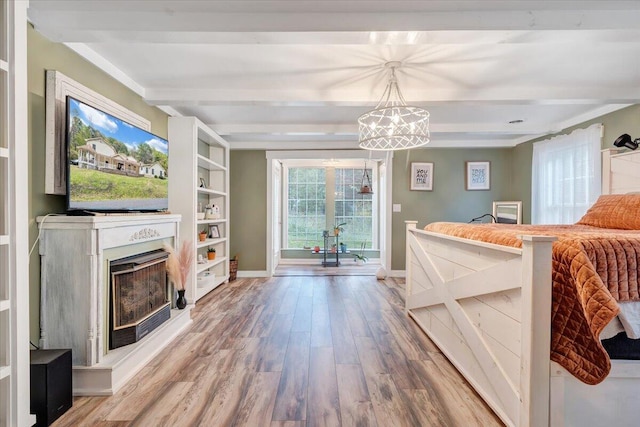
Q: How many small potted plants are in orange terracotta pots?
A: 2